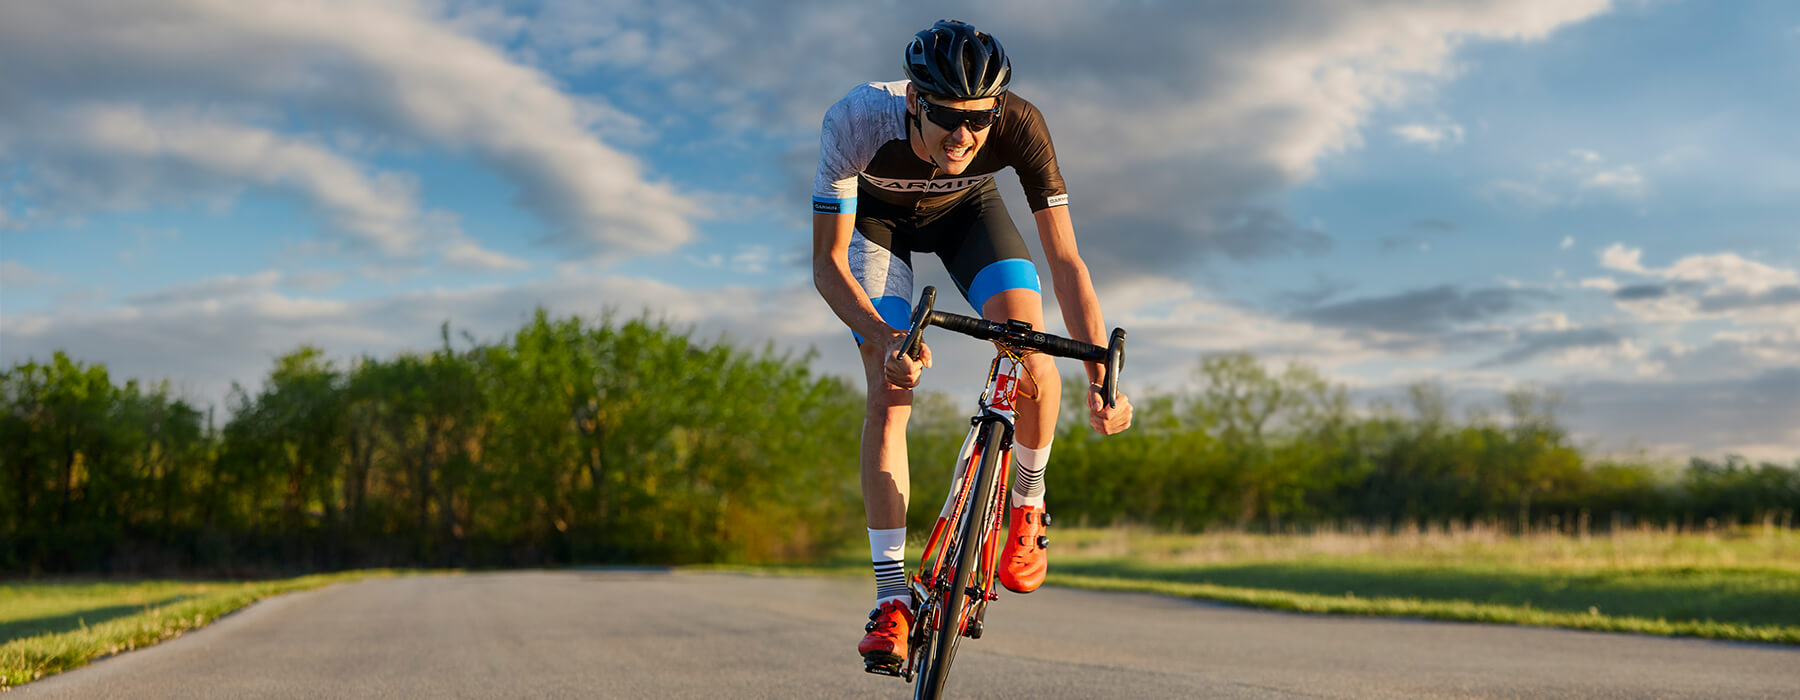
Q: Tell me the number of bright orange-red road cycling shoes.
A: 2